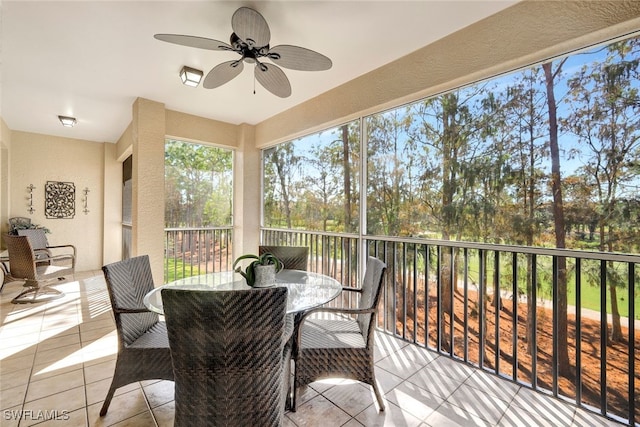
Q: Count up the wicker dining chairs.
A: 4